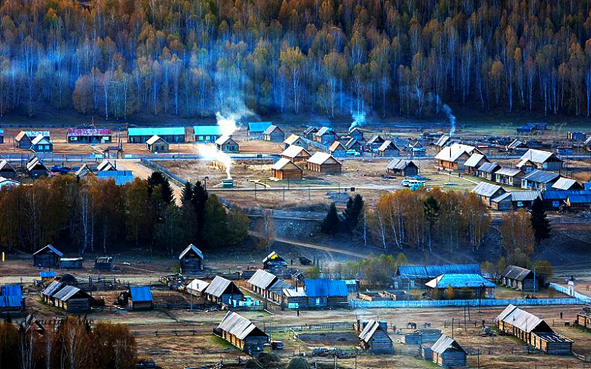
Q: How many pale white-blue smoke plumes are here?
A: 4